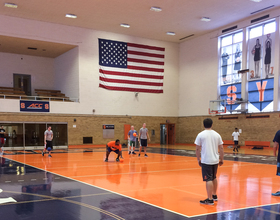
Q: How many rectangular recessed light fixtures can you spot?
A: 7